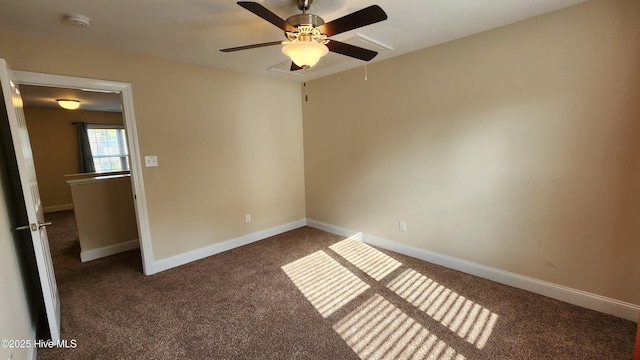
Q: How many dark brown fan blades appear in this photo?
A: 5